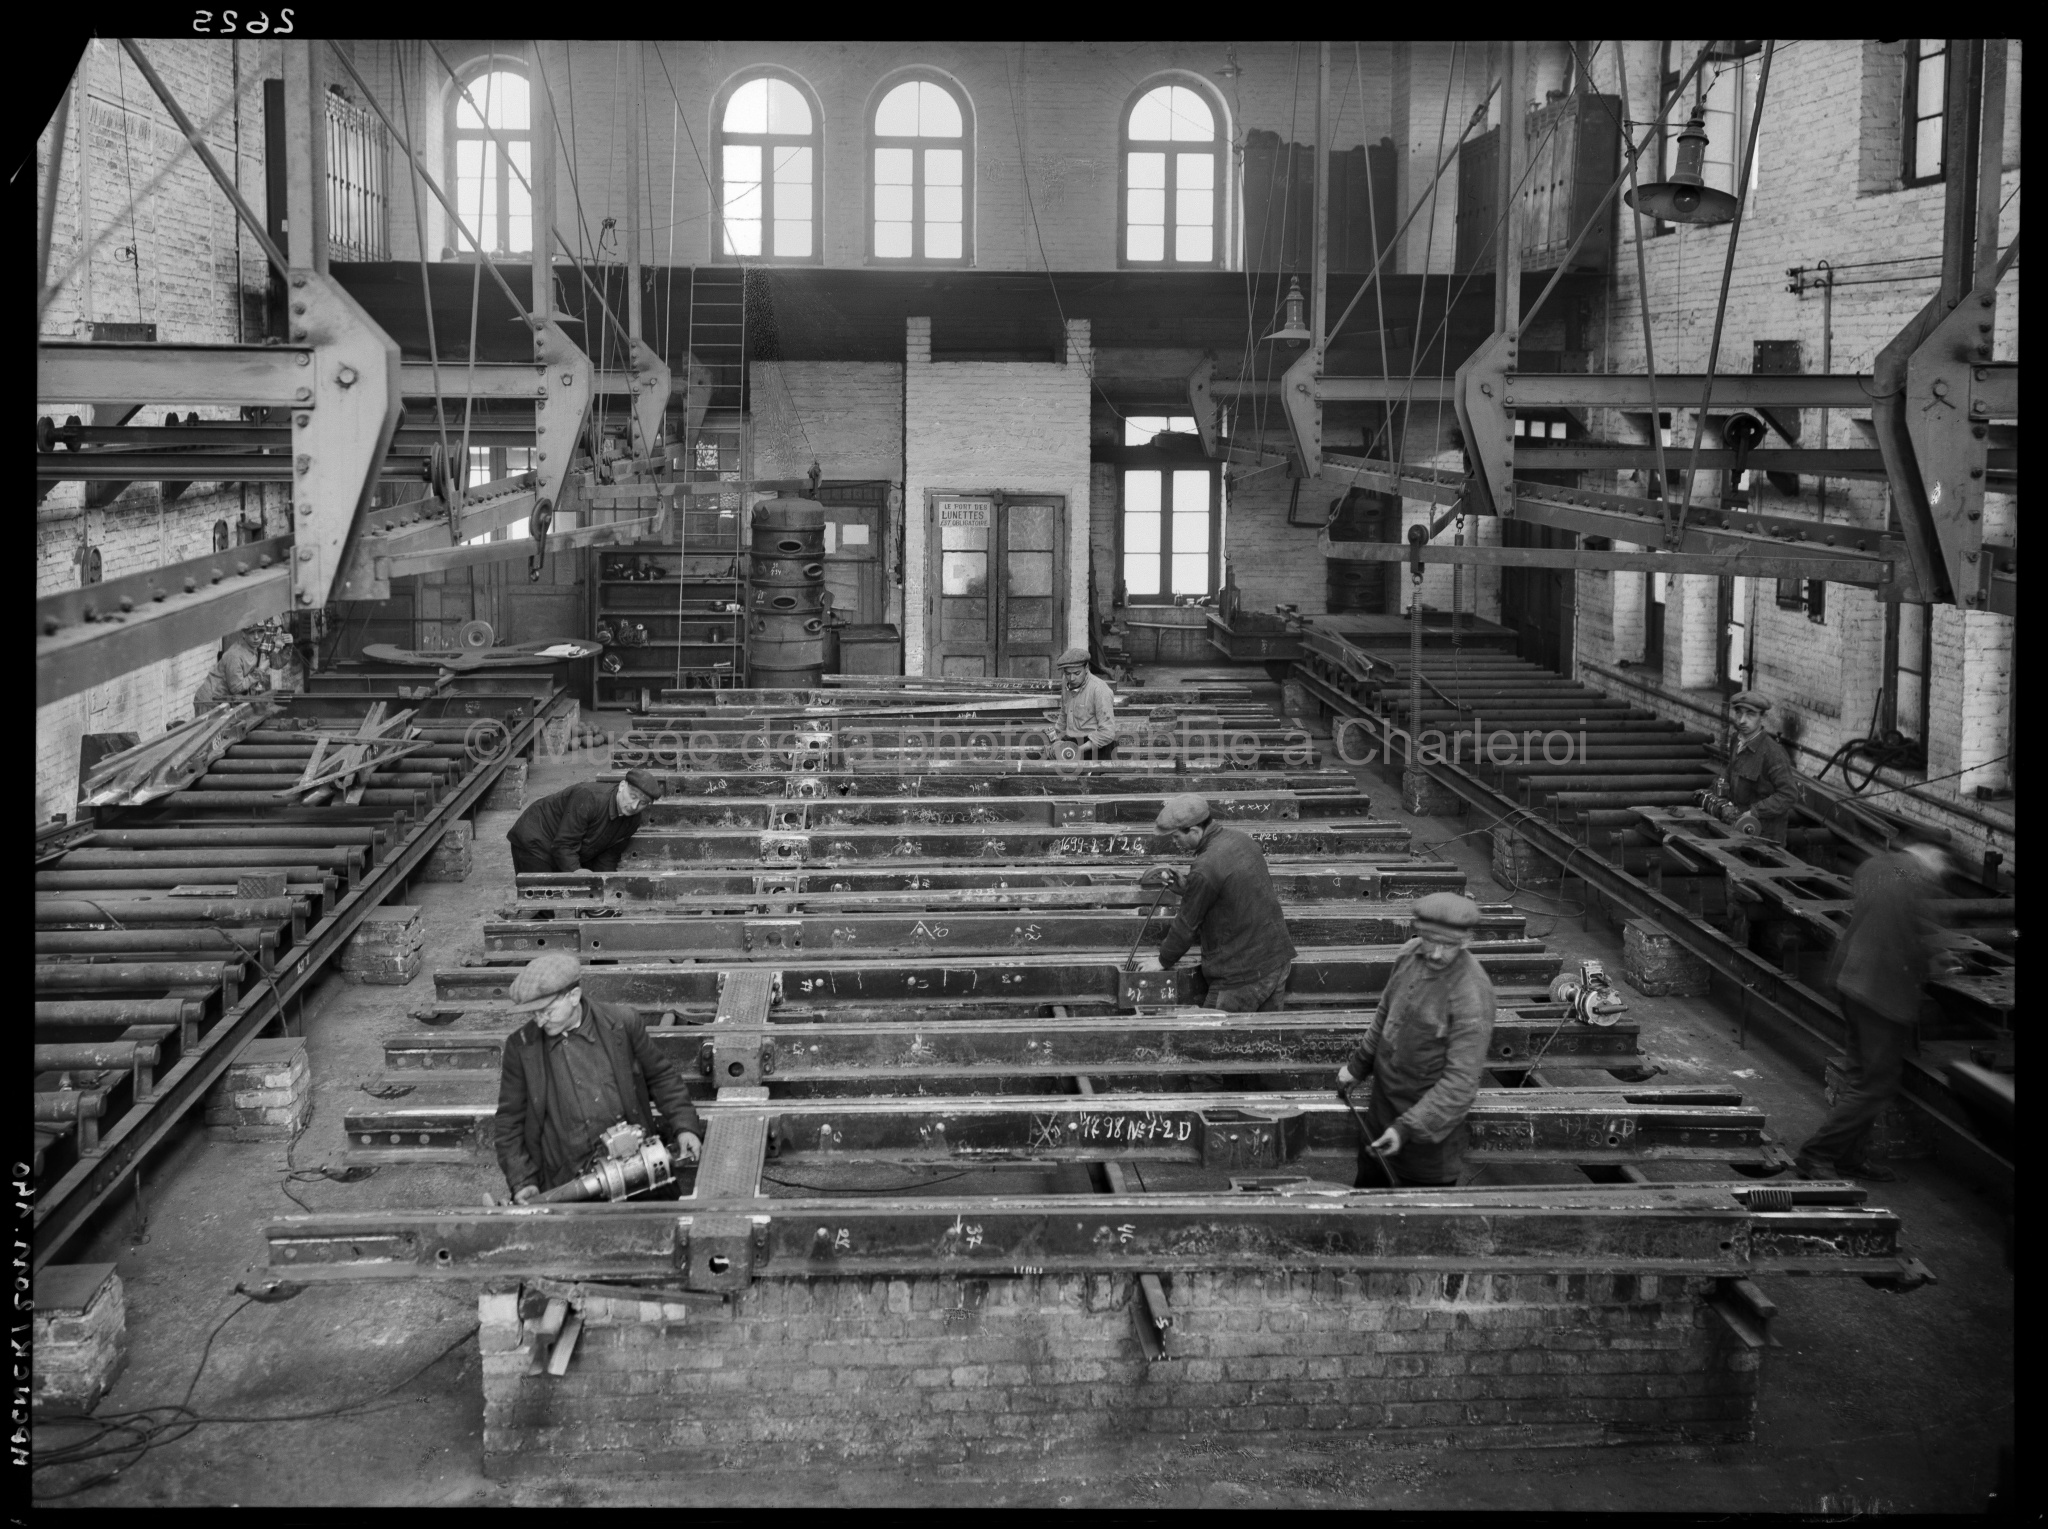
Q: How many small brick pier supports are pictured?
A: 12